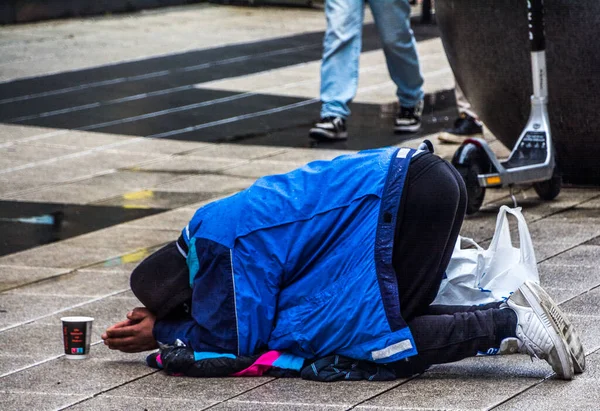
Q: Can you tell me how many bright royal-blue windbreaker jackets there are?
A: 1